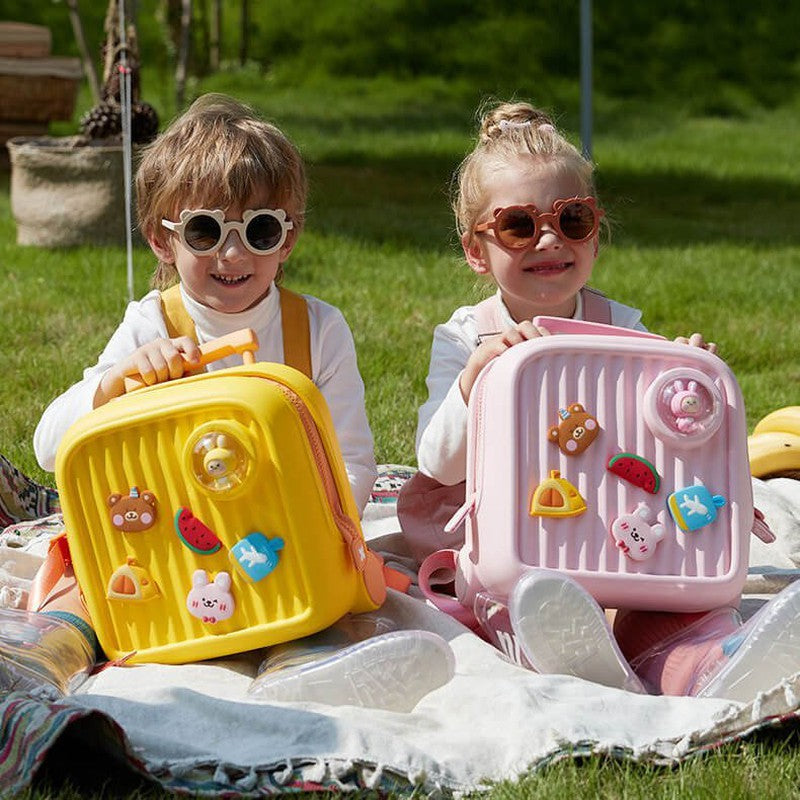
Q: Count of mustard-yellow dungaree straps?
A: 2